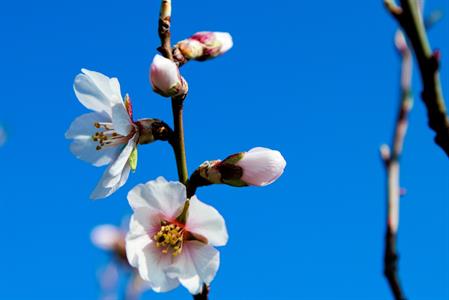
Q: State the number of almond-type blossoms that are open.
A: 2